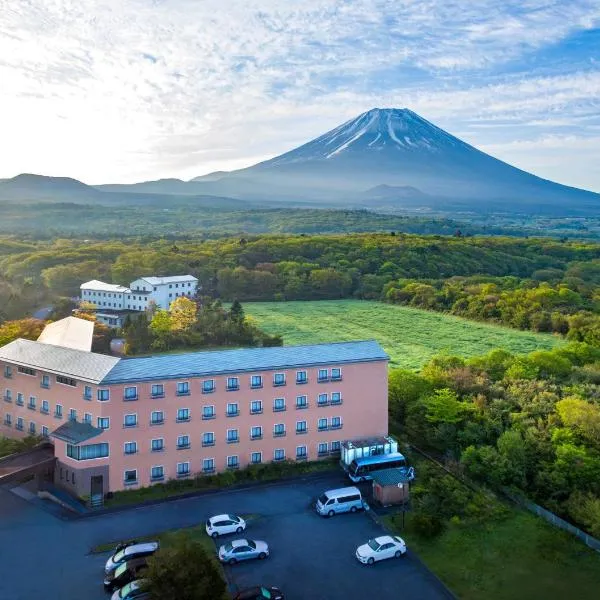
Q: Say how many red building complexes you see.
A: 1